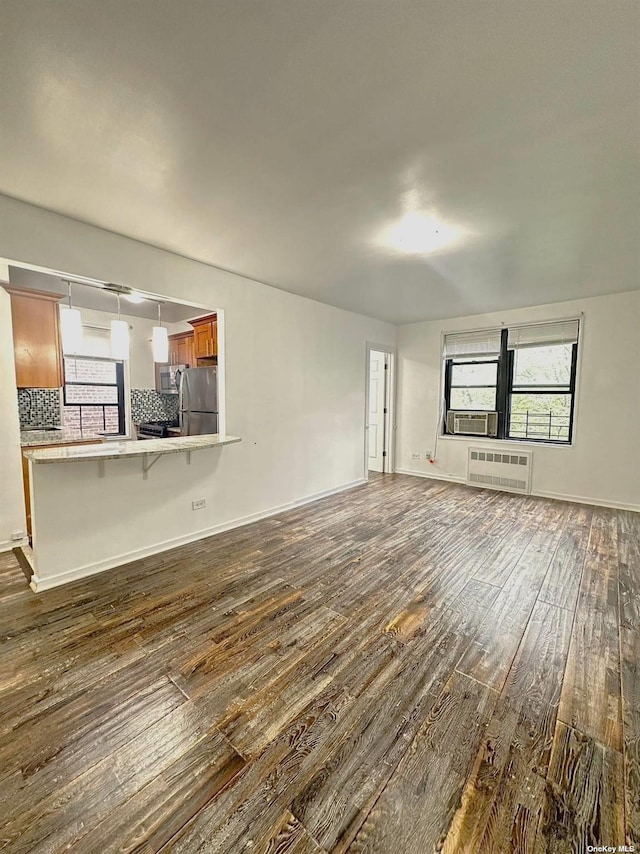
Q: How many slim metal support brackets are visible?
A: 3